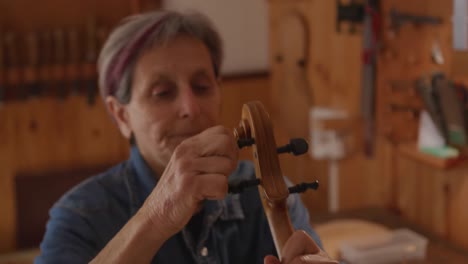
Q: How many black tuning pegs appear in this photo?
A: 4